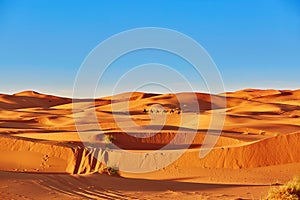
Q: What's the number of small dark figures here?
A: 6